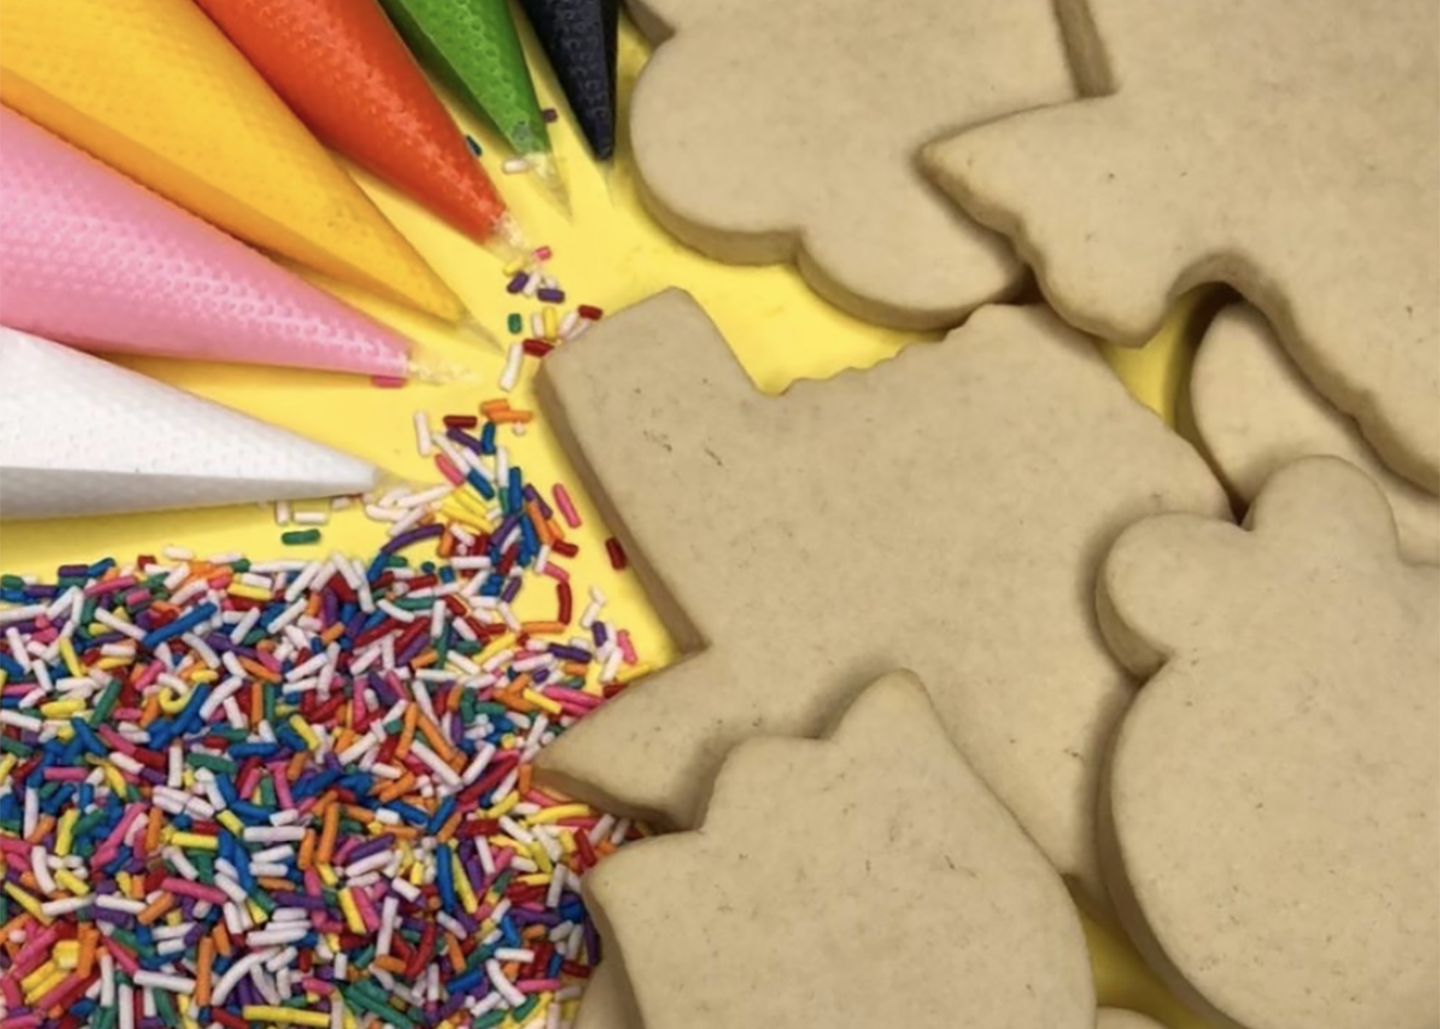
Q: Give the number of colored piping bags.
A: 6